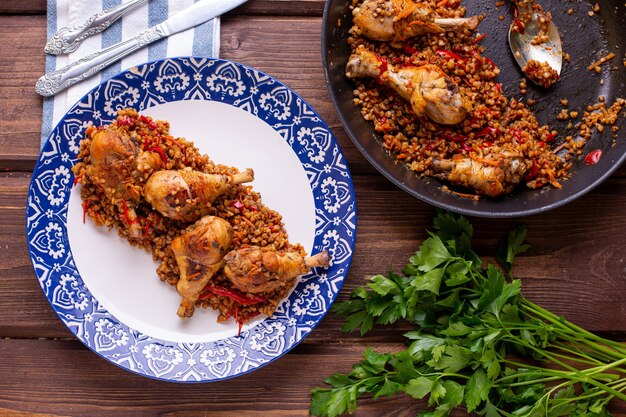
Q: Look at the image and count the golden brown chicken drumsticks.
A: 7